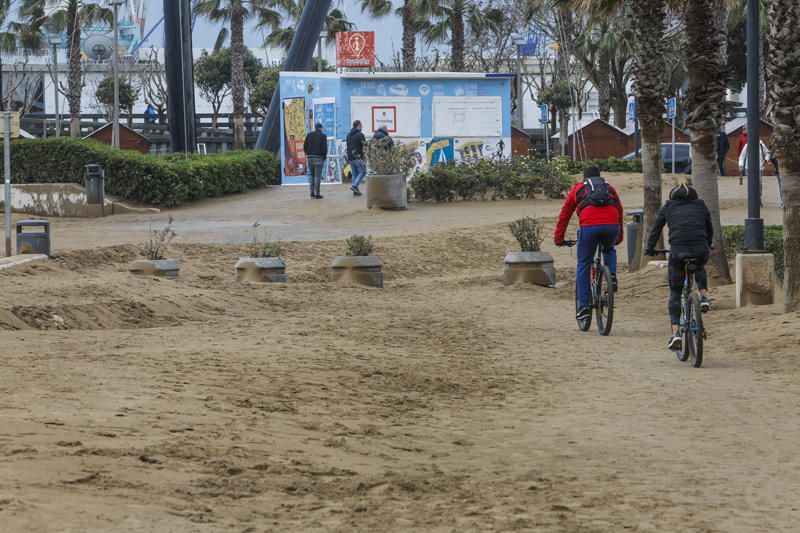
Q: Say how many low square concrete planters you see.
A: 4